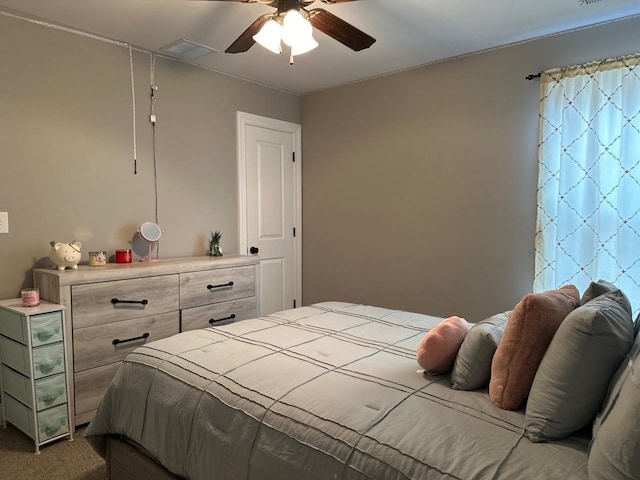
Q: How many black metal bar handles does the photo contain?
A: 4